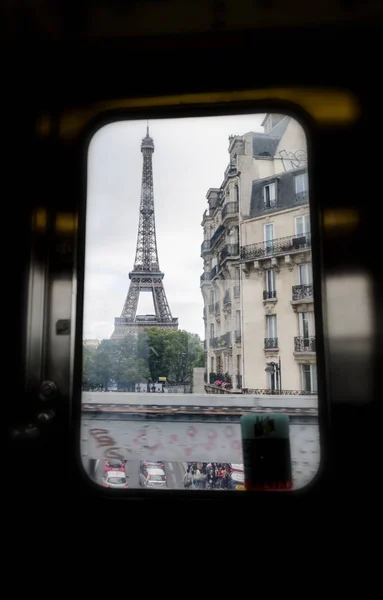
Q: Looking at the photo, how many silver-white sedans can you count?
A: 2